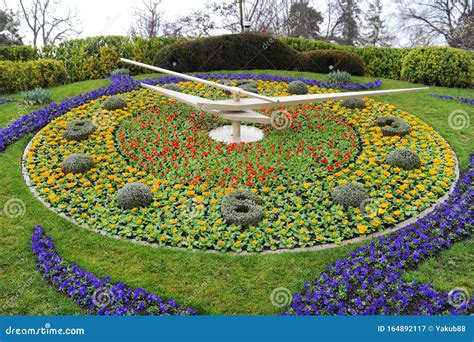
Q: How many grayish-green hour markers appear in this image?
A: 12